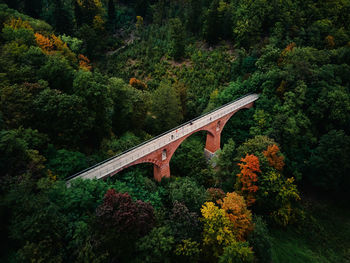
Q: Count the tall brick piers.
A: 2